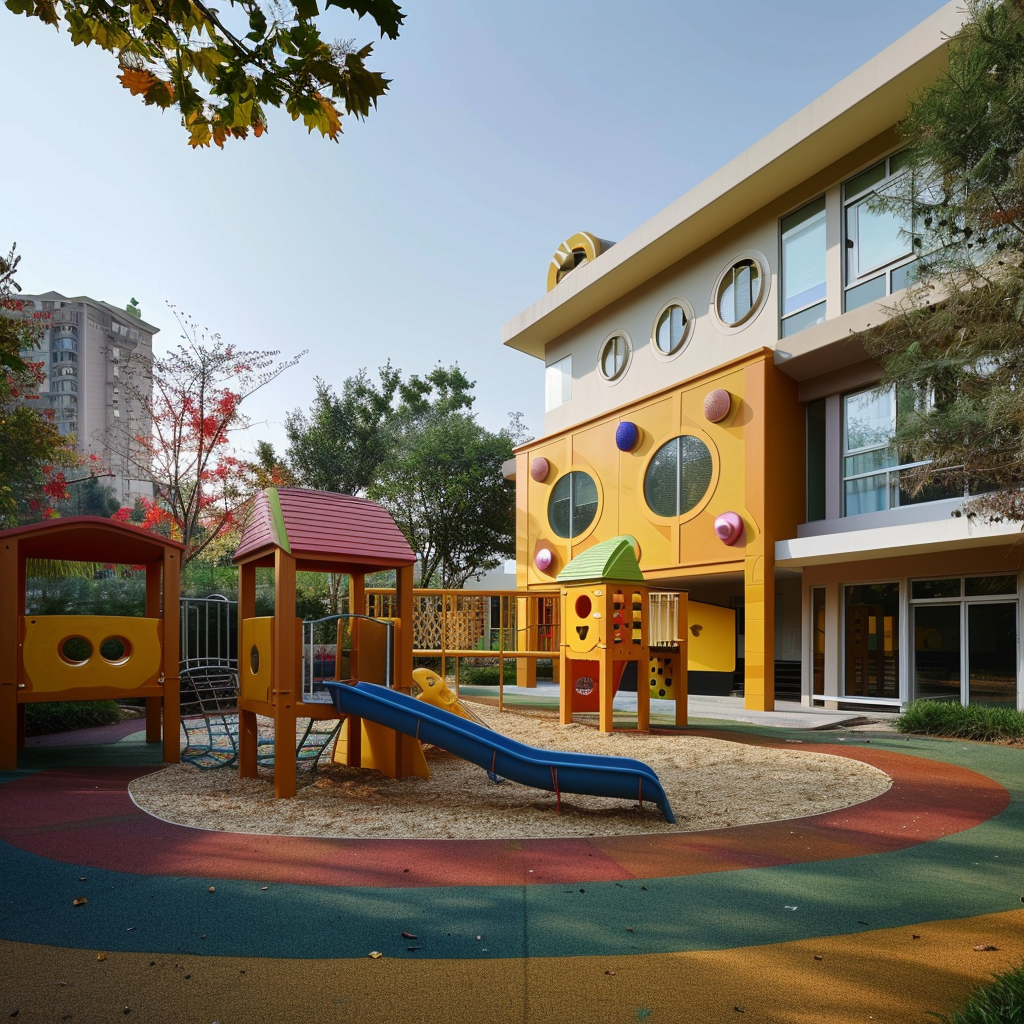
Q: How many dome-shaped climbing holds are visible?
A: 5